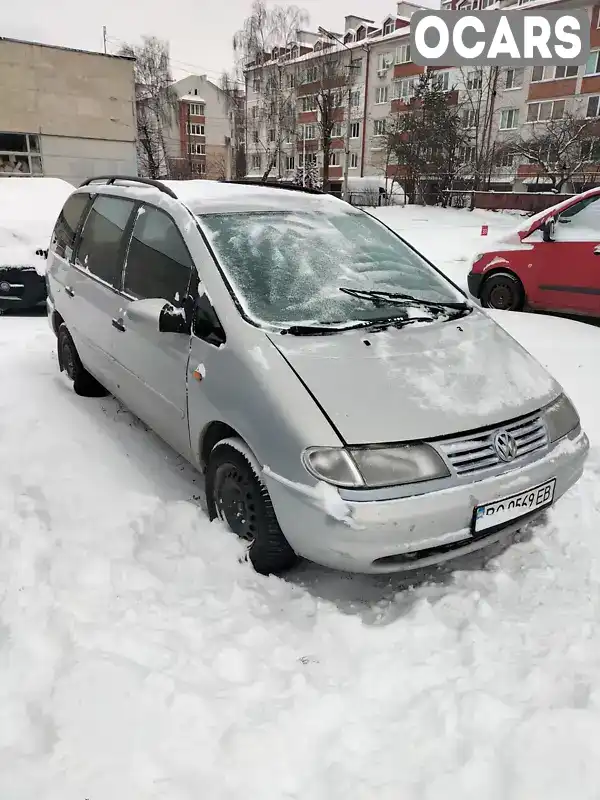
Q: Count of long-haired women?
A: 0